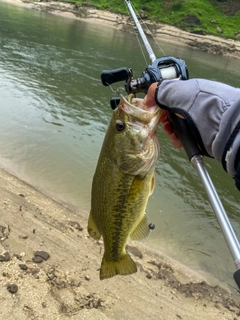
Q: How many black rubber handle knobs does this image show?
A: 2